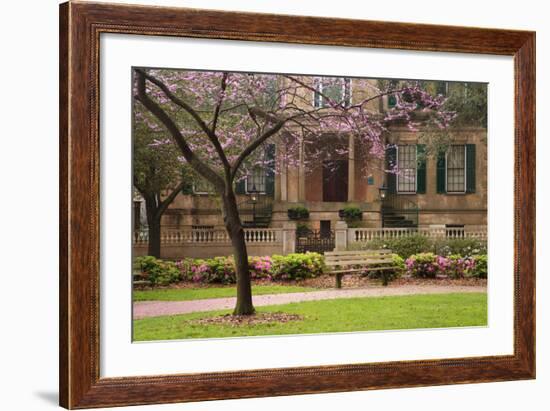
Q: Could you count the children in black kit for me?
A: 0